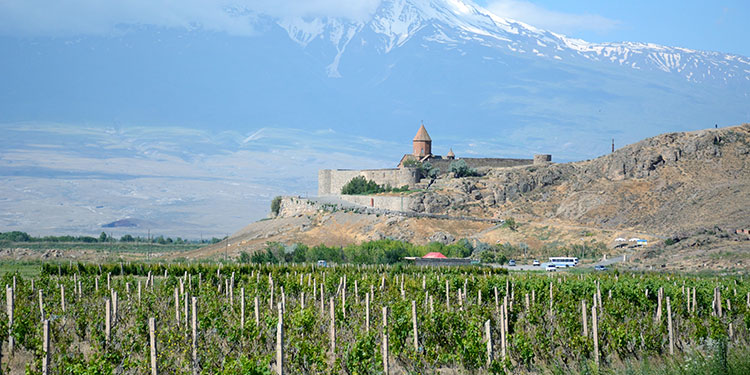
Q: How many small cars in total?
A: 4